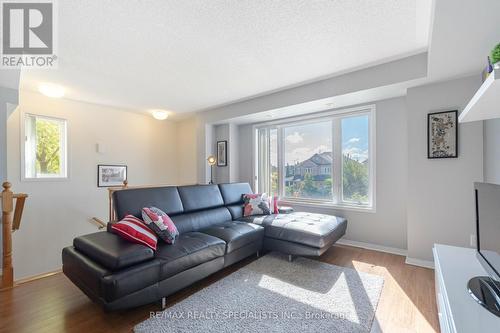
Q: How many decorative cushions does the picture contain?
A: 4